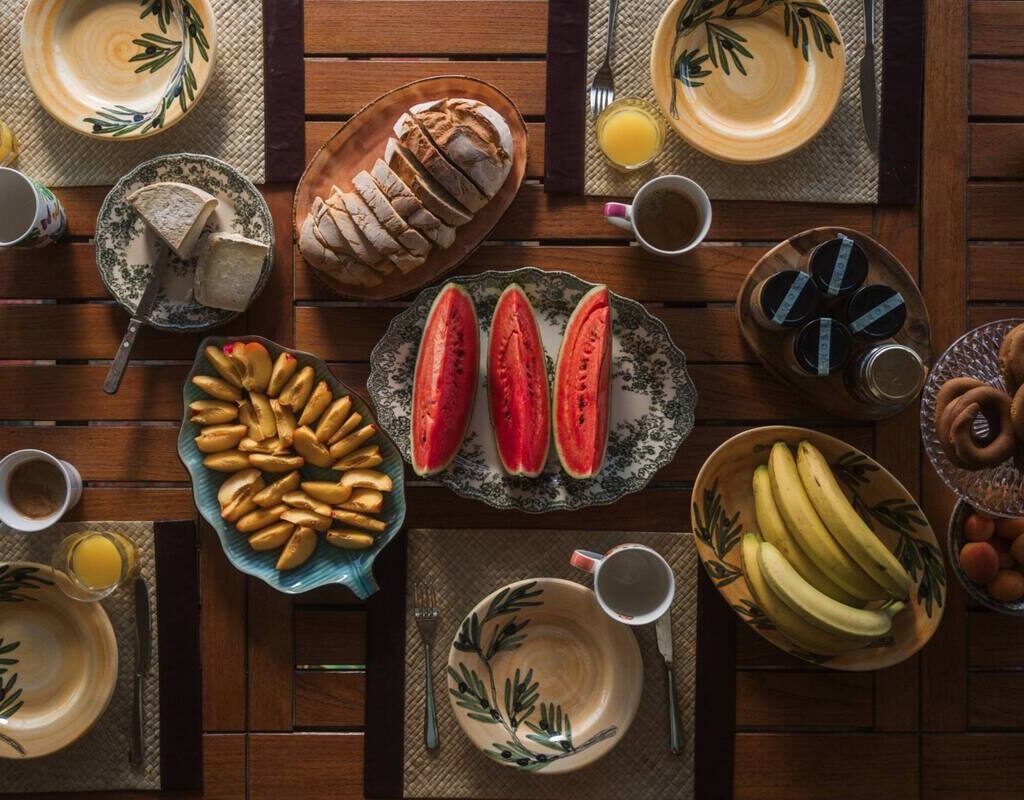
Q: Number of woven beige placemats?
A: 4